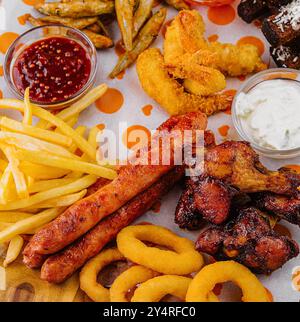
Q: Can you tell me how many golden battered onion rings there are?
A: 5